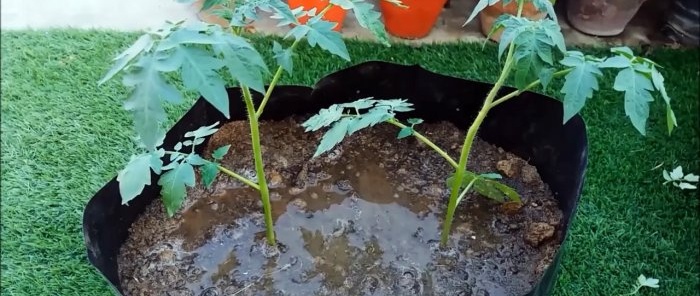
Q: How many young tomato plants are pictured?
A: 2